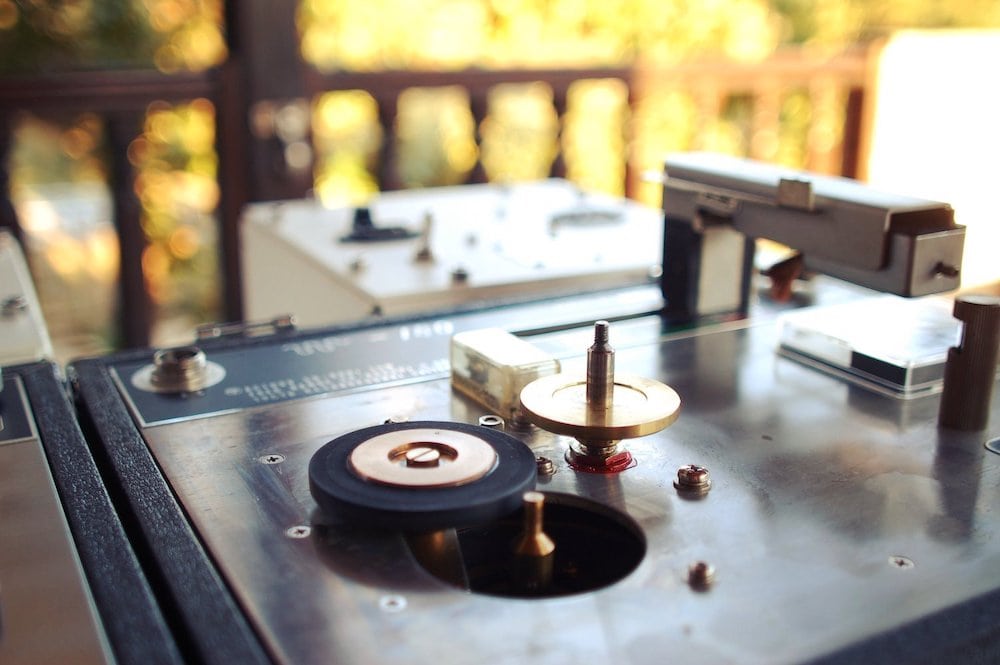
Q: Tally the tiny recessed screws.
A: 4